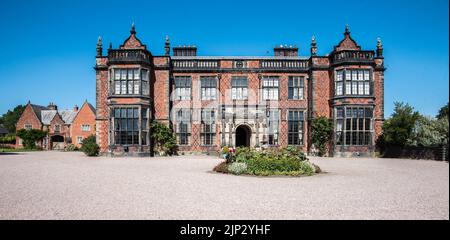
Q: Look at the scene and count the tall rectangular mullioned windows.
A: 13